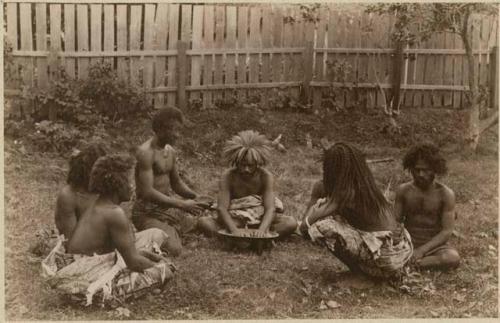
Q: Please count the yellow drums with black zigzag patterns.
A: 0